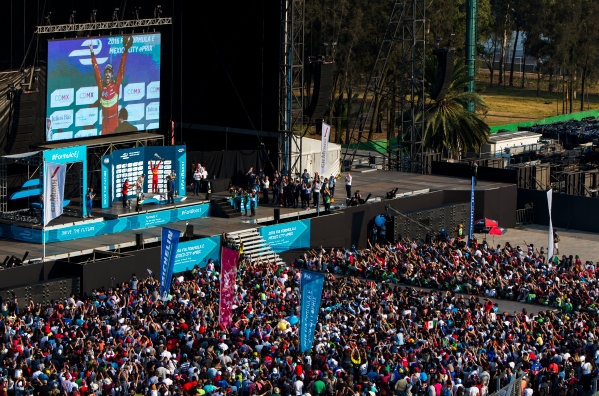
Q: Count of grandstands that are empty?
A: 0